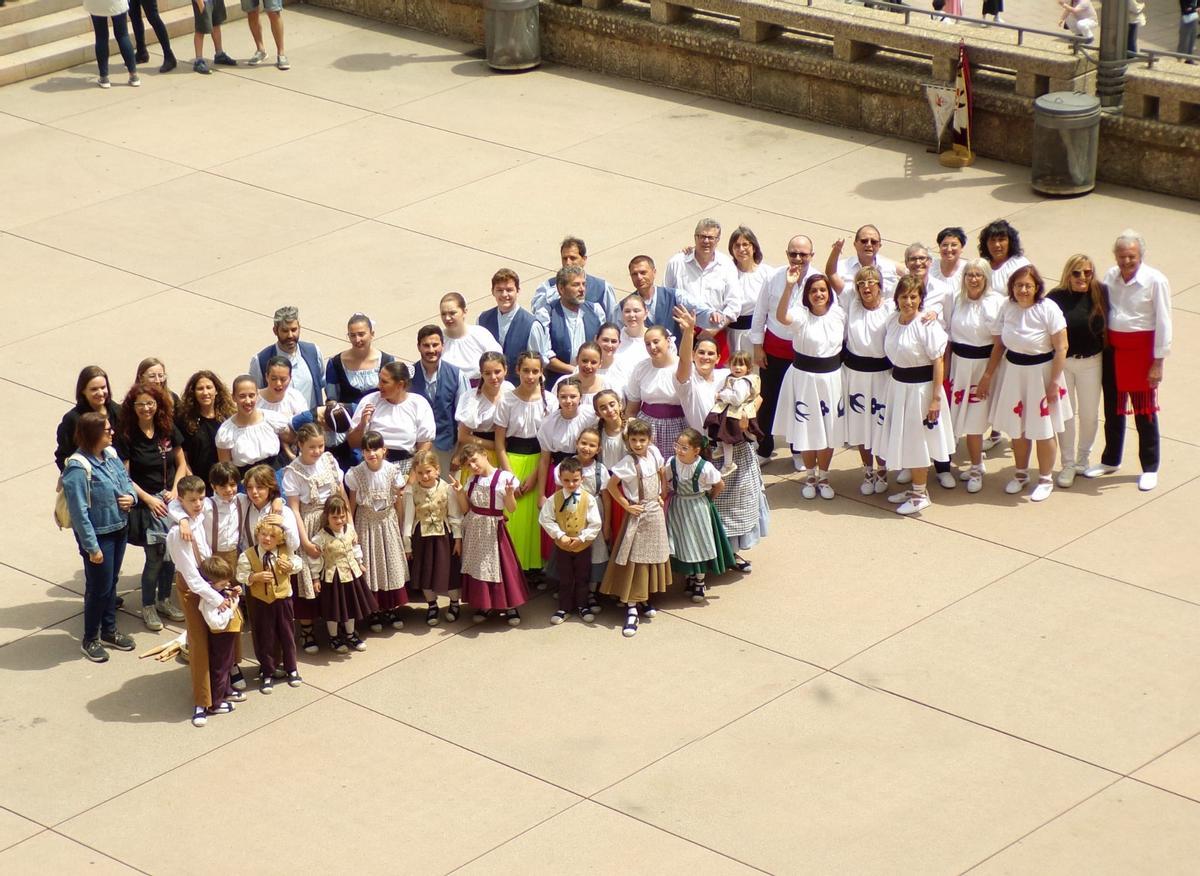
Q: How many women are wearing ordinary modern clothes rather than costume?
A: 6